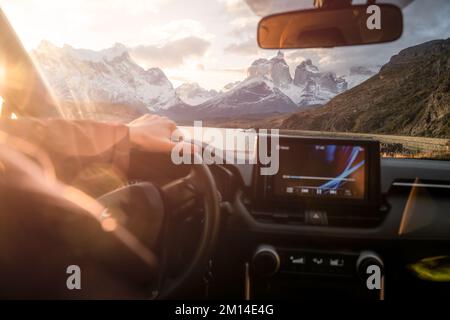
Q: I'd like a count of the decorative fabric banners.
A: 0